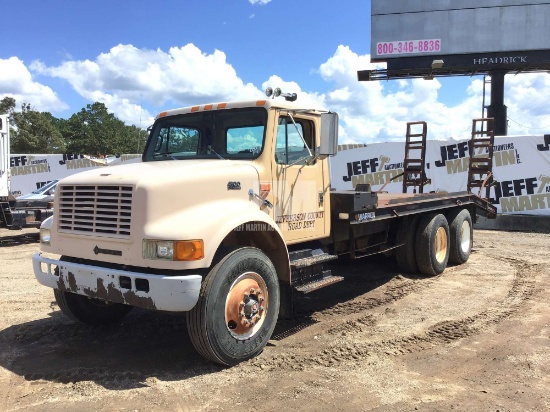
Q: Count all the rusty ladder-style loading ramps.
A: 2